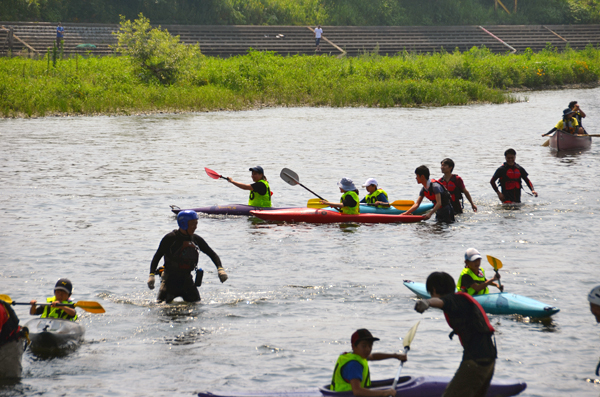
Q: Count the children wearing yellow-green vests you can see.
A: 6